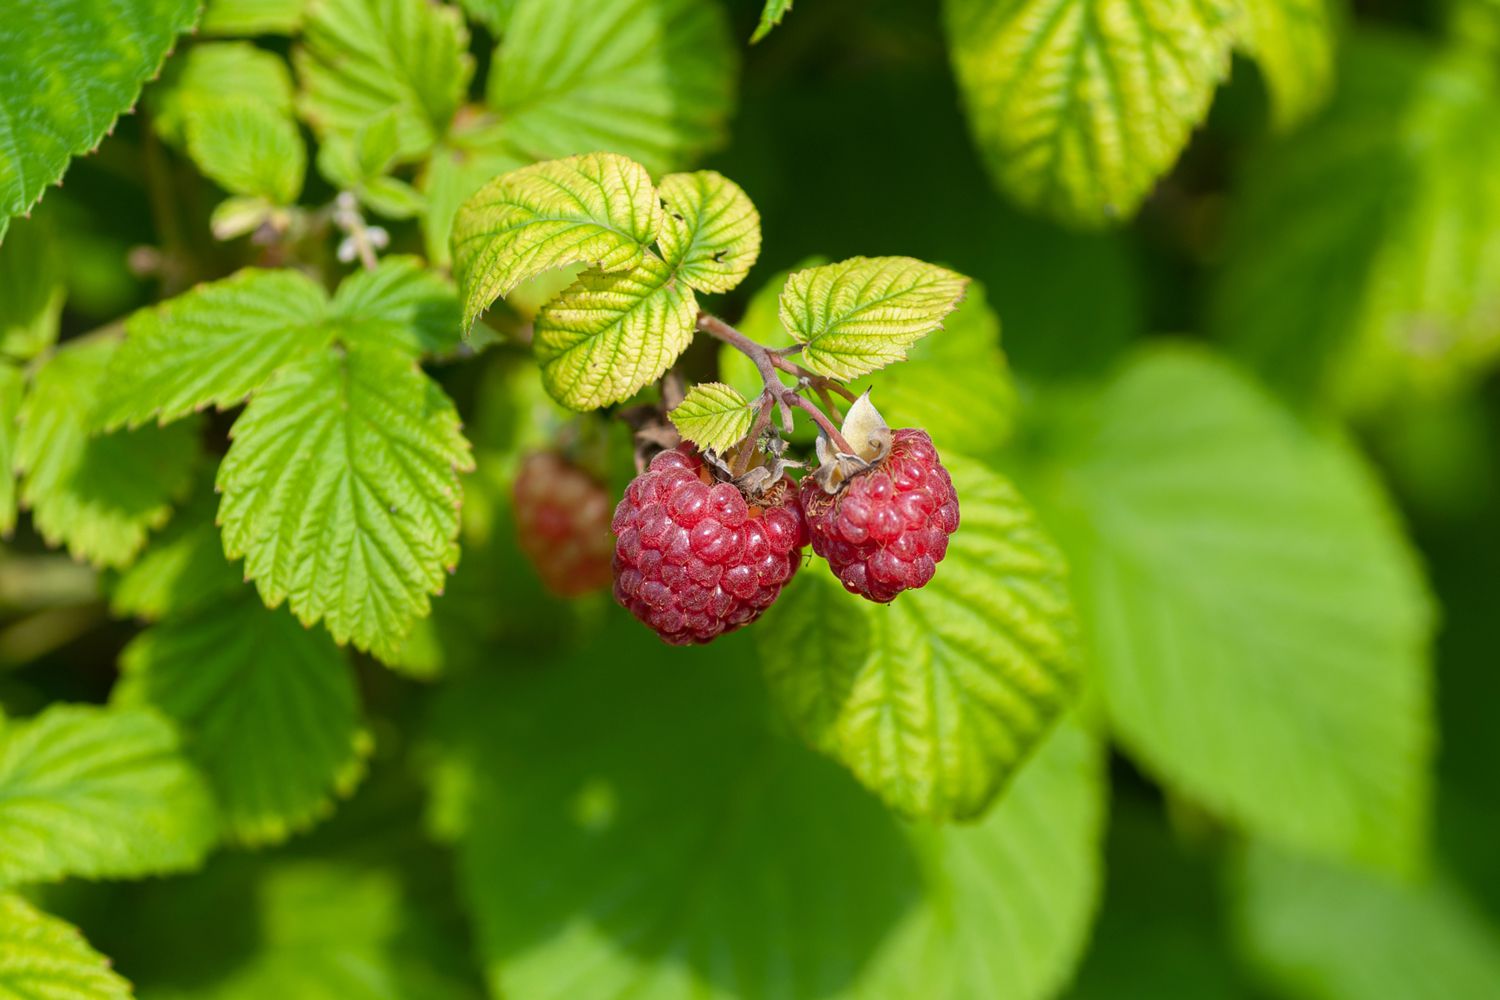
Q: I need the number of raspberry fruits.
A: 3